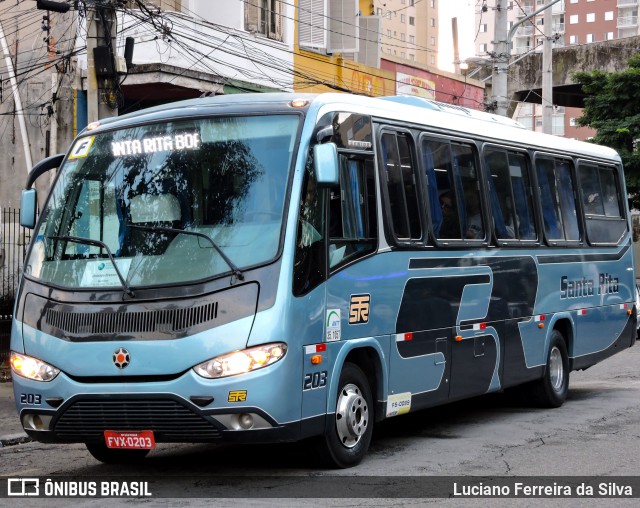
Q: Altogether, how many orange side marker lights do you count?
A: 4